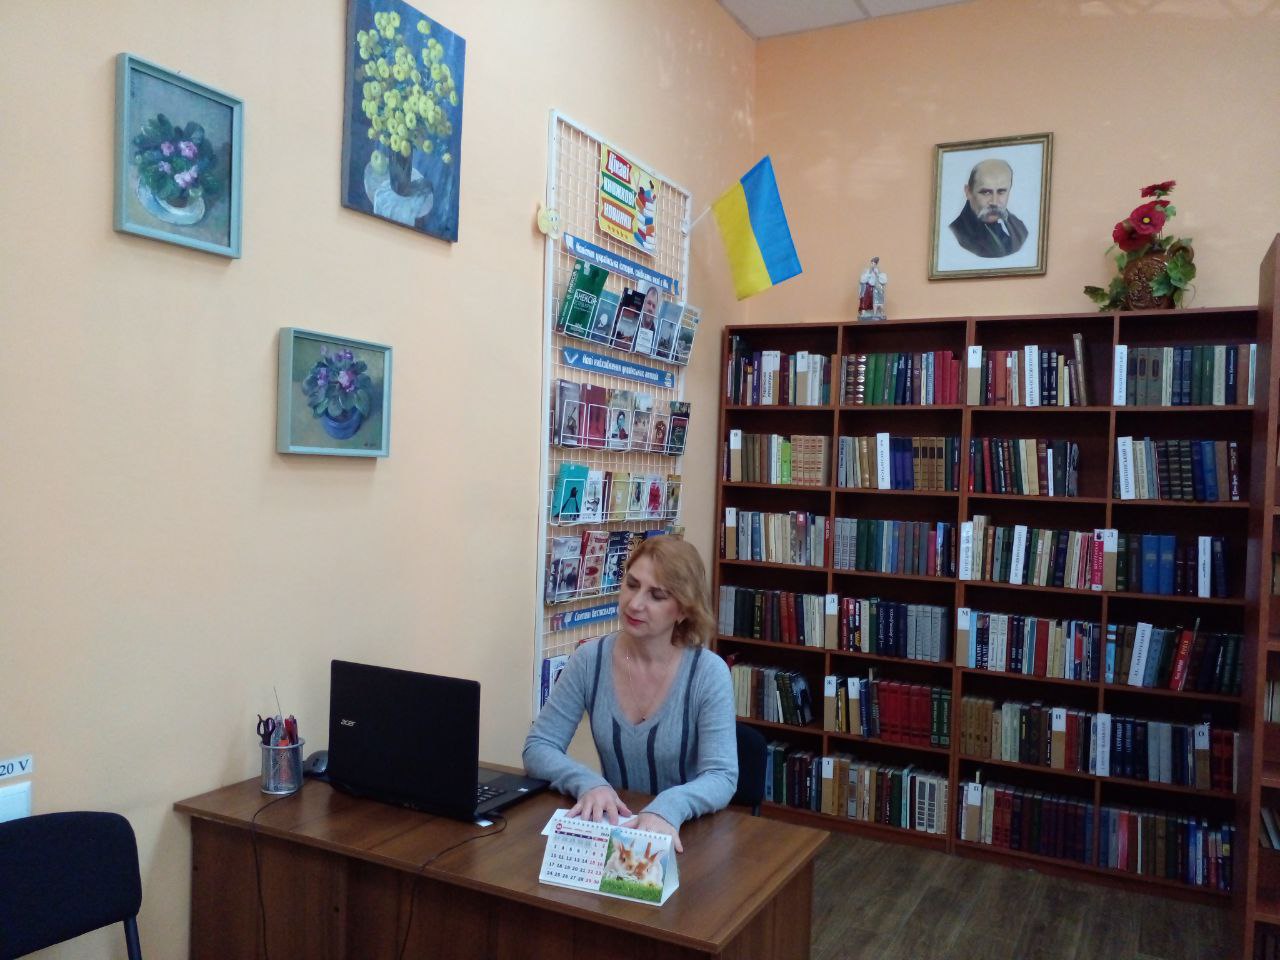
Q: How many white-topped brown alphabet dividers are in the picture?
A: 14